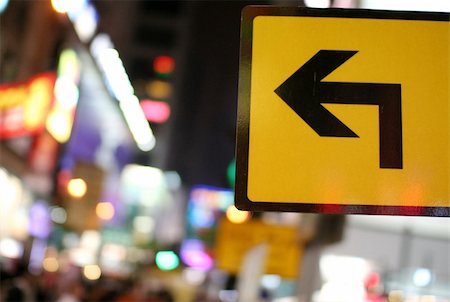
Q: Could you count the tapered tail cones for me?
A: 0